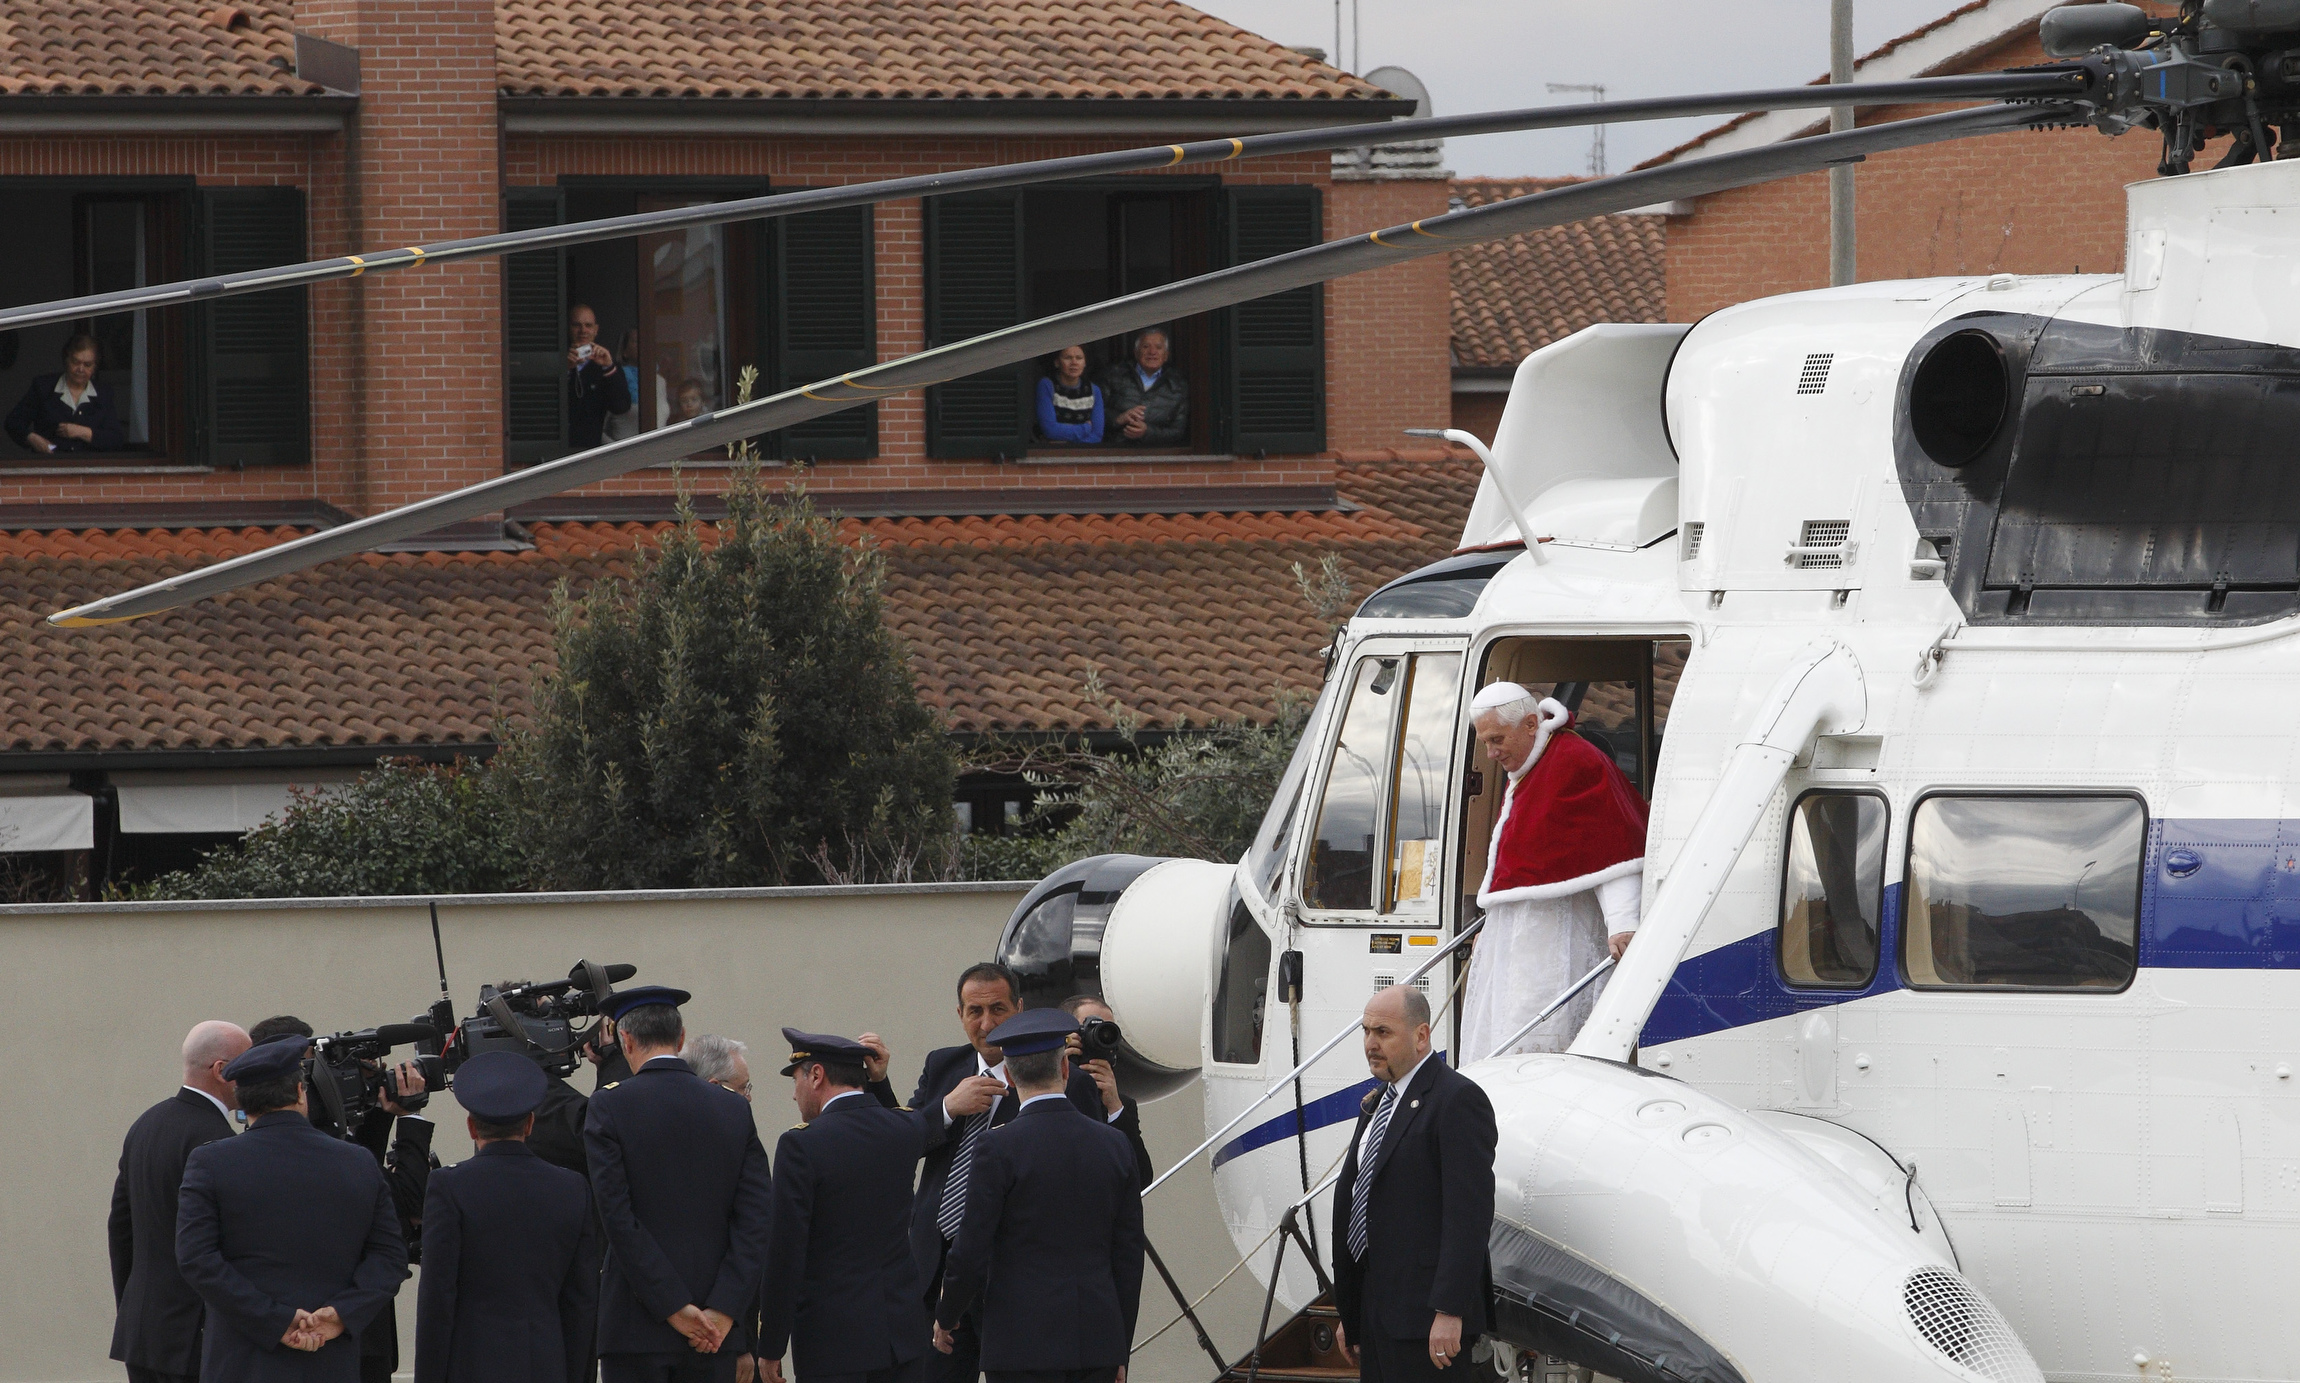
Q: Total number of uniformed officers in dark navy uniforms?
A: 5